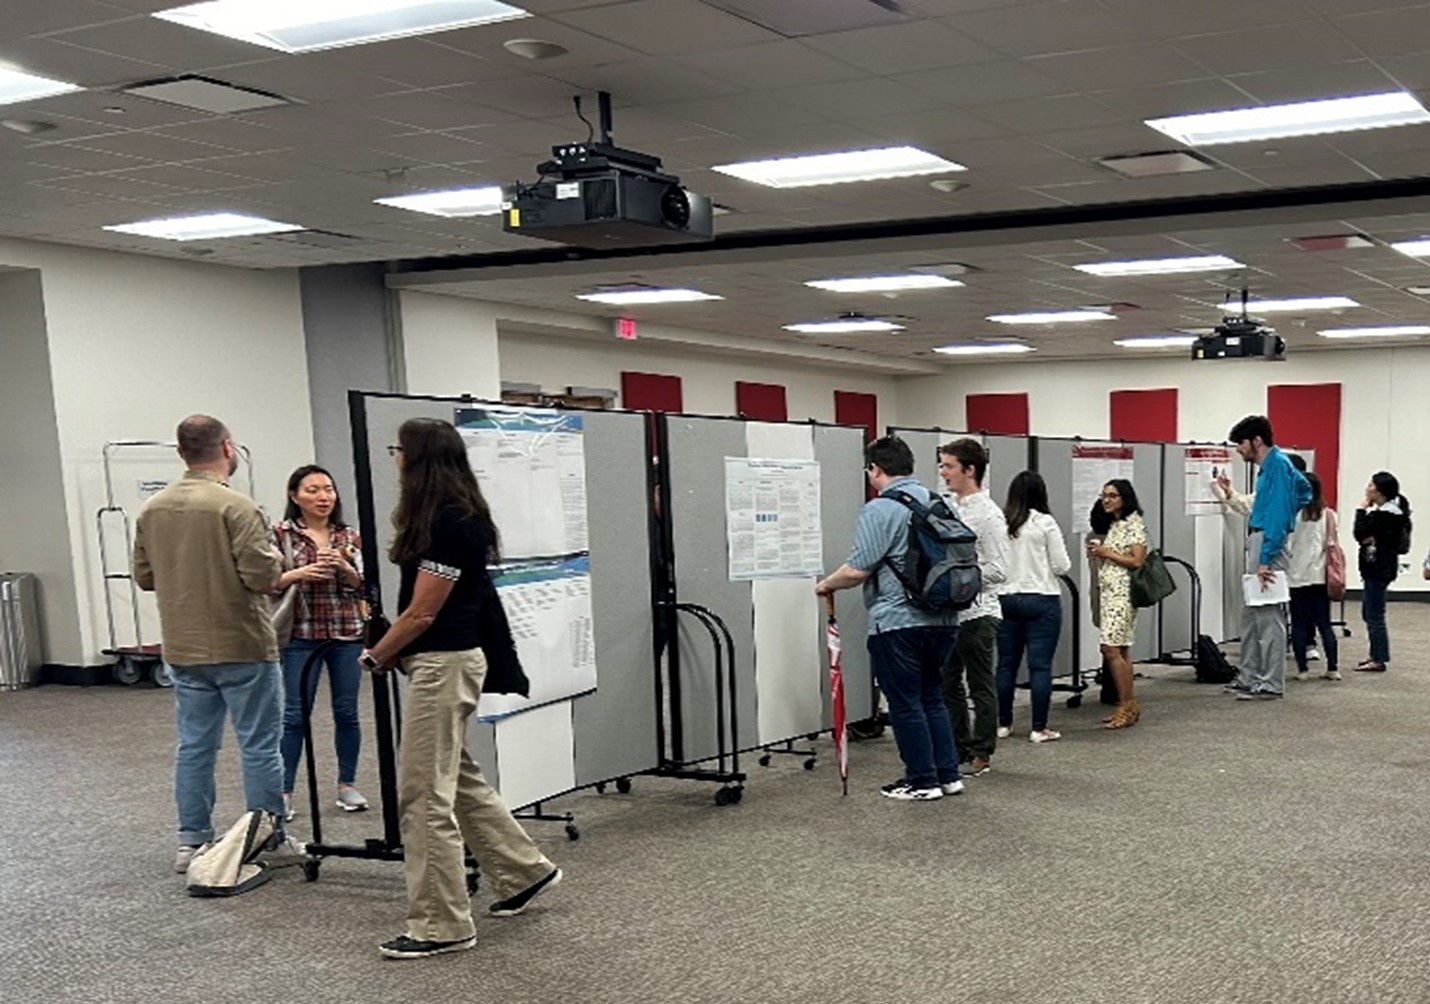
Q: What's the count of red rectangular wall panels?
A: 6